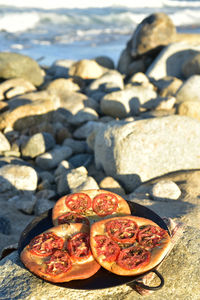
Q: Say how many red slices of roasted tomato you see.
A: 10